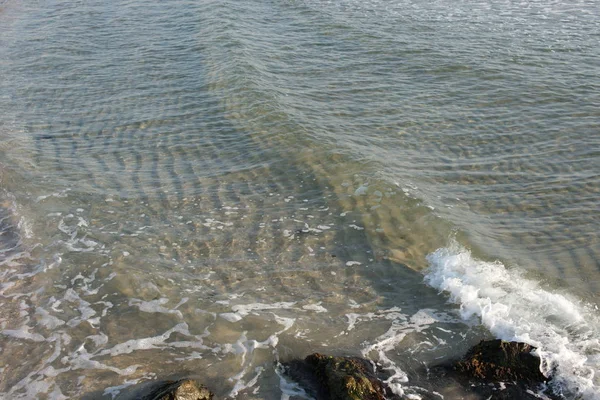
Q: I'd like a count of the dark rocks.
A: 3